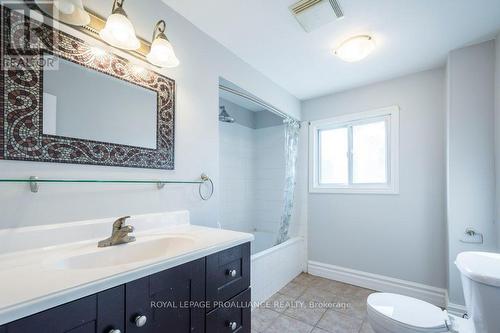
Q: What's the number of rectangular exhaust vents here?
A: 1